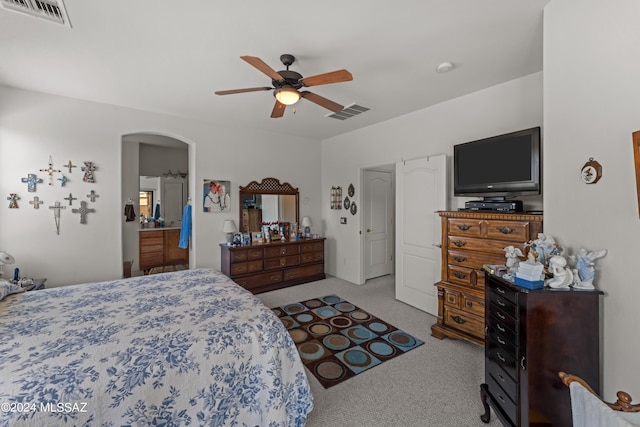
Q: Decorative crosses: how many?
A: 11